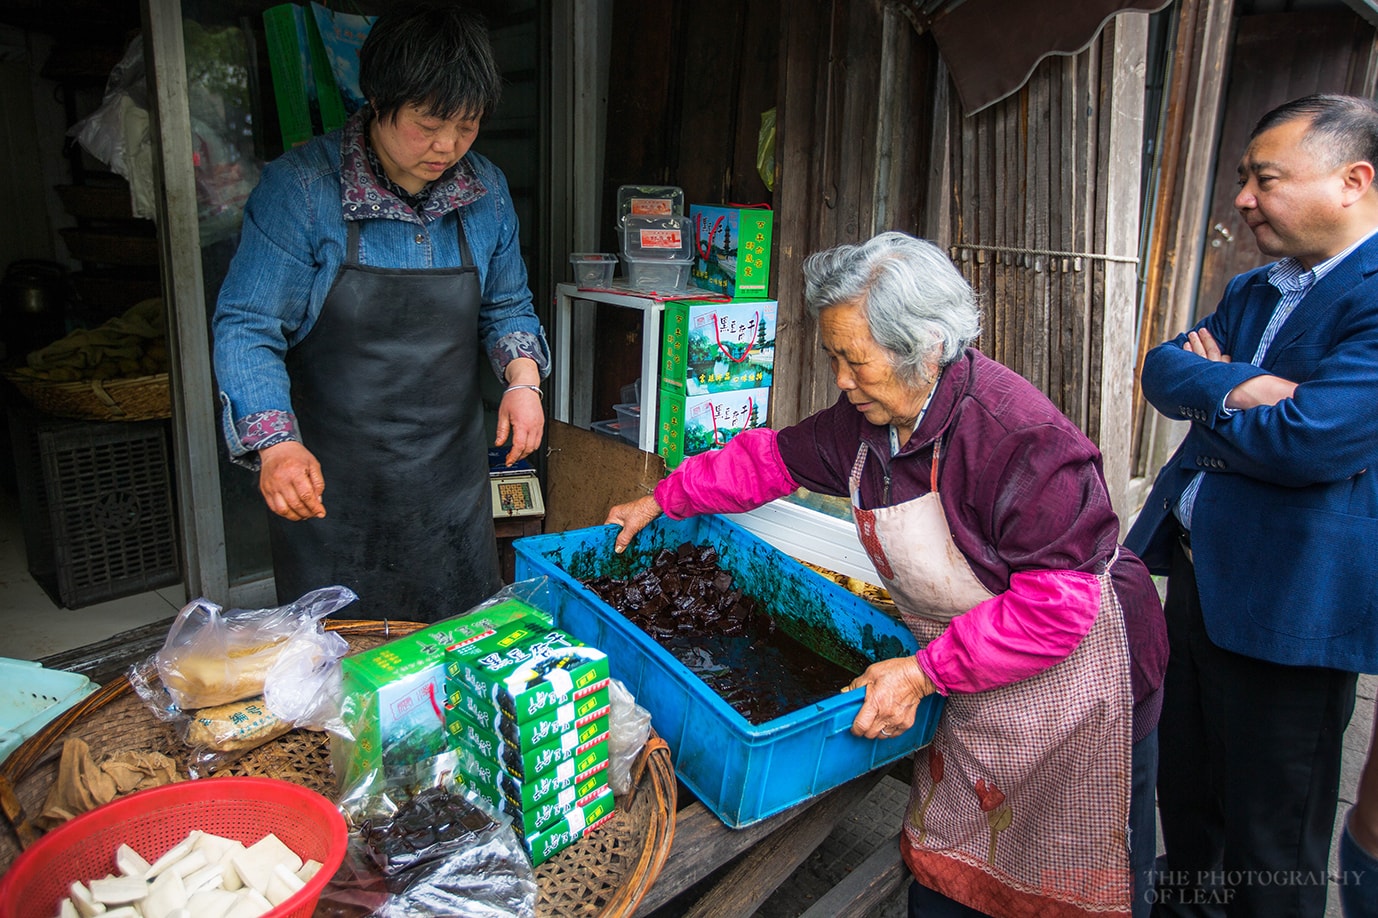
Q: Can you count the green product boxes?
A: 12